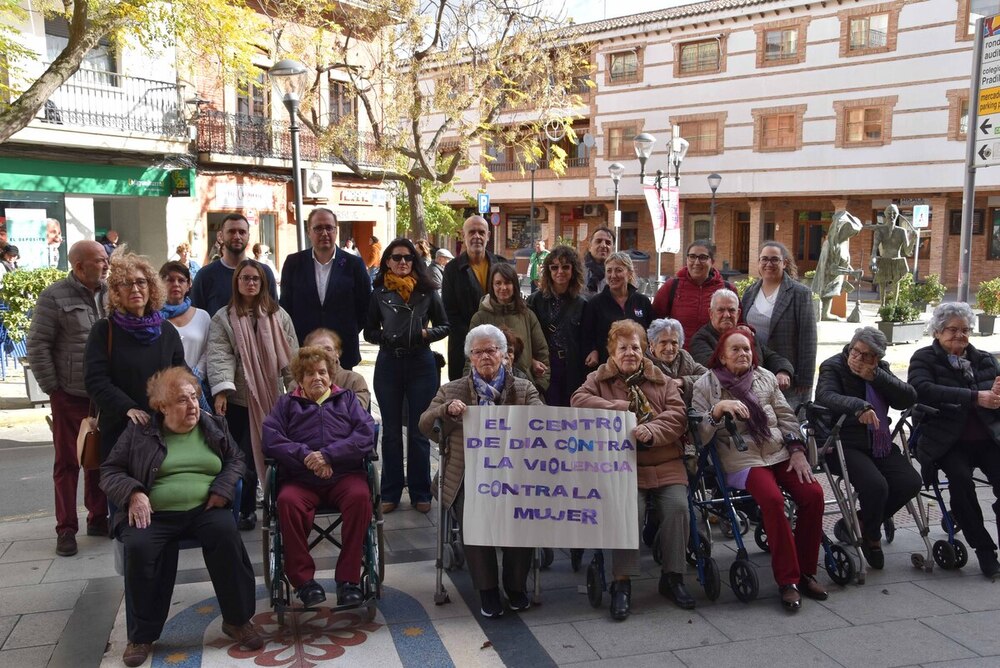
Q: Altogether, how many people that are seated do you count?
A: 11